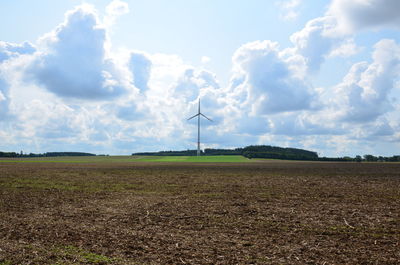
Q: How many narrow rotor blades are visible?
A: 3